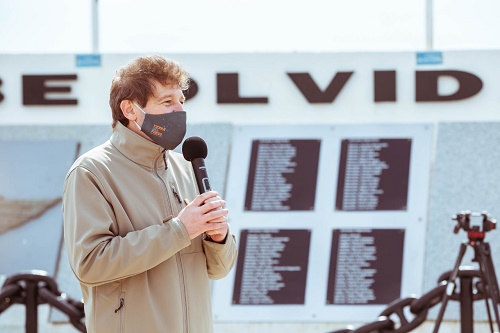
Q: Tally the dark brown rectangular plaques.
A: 4